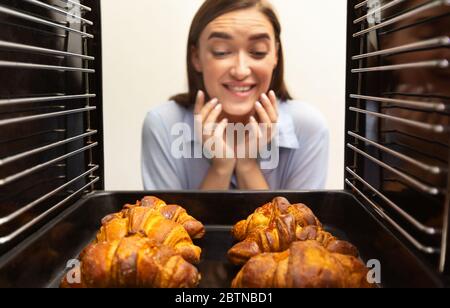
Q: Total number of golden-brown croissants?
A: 6